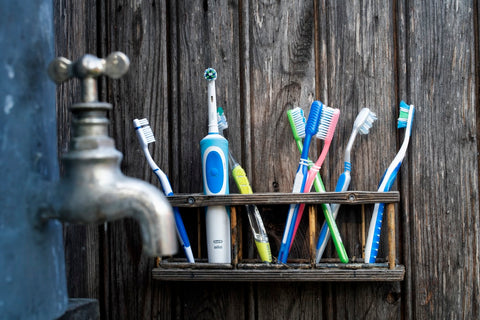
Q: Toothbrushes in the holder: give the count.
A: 8